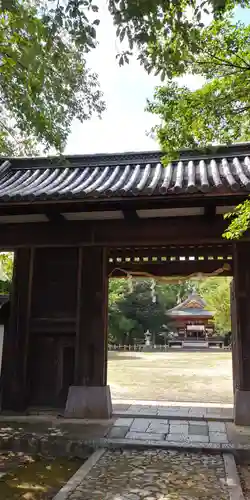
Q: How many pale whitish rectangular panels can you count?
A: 4